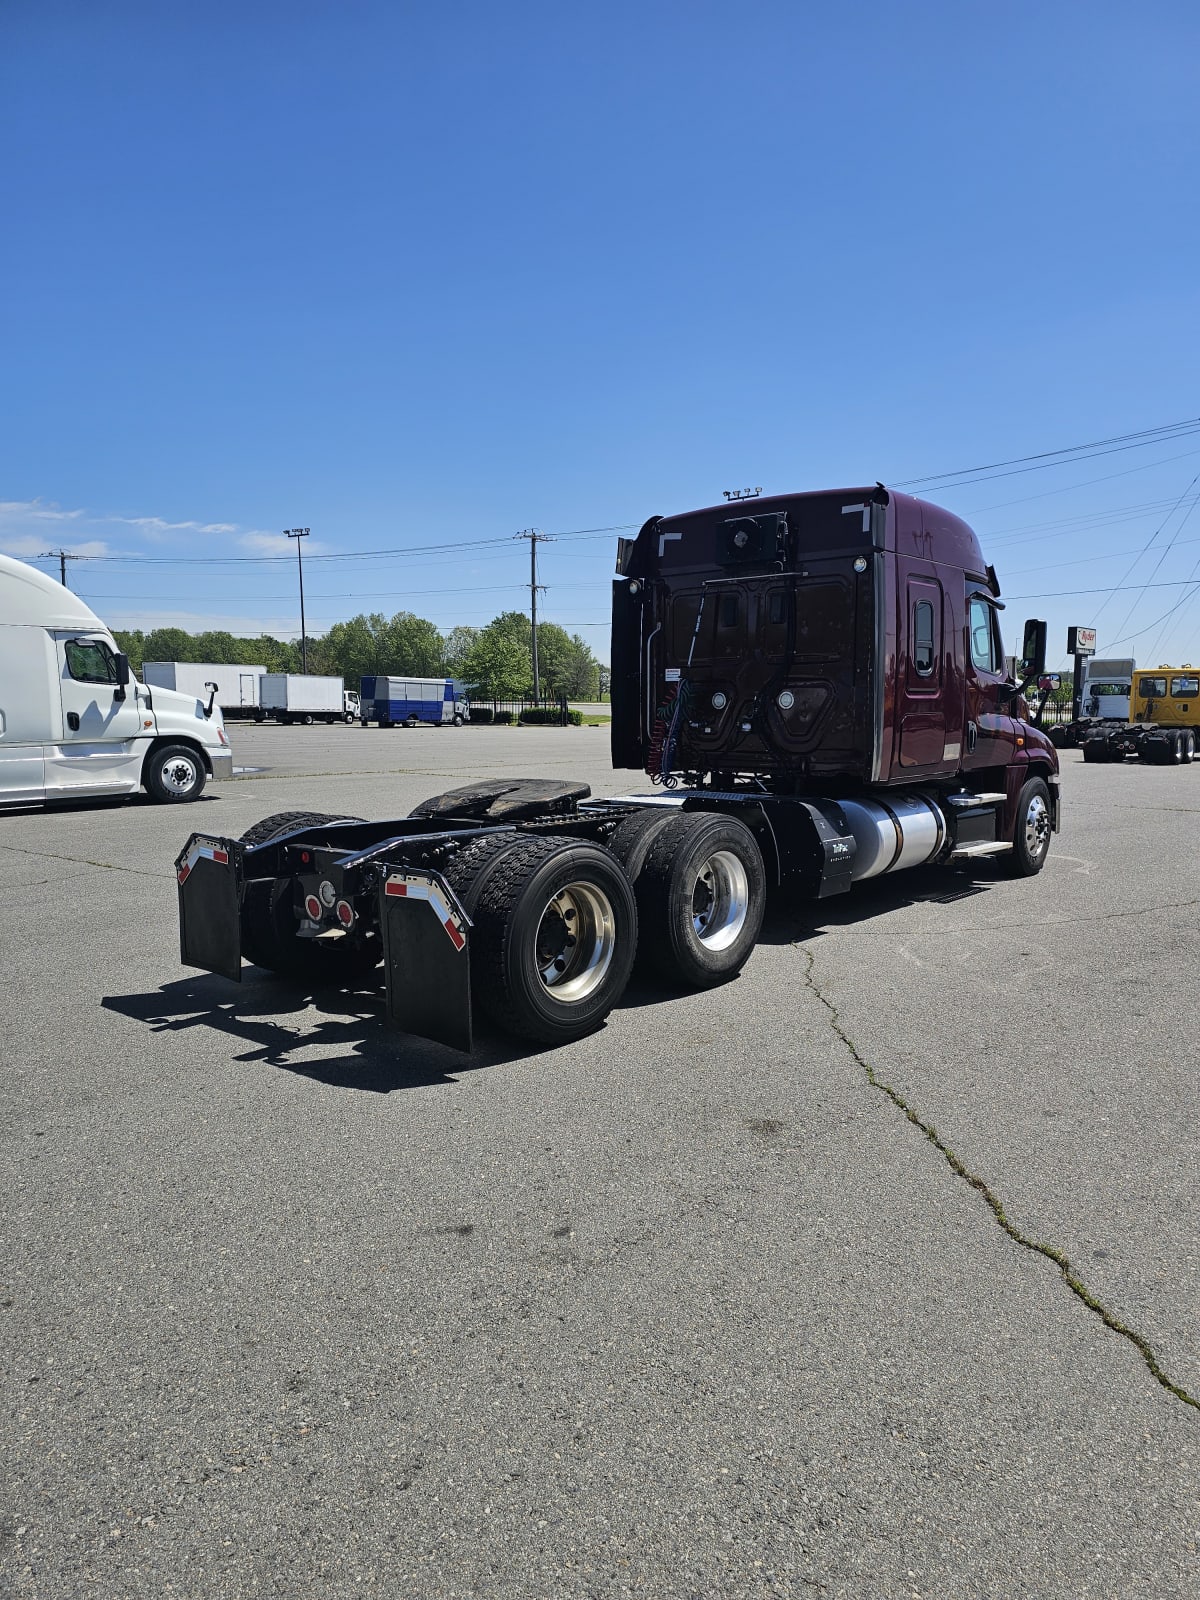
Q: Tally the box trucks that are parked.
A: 3